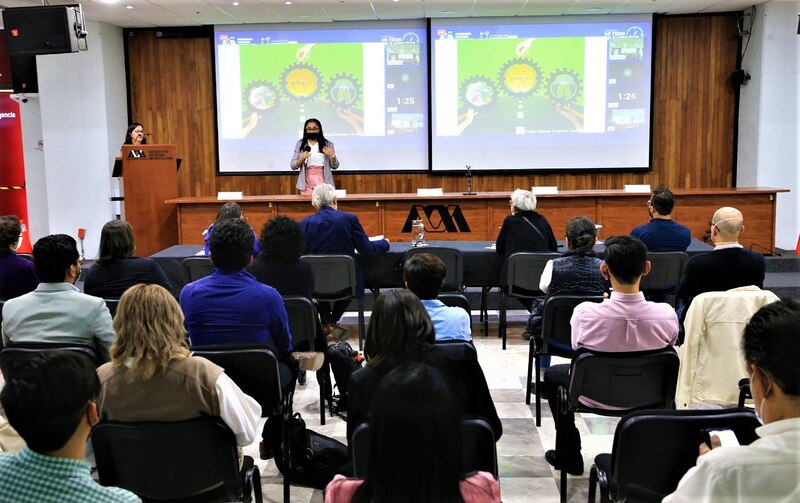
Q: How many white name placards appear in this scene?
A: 5